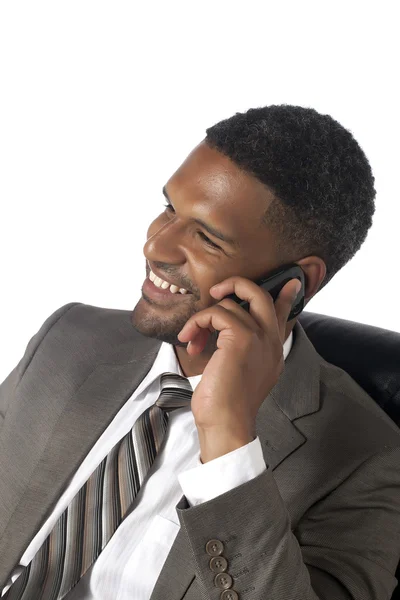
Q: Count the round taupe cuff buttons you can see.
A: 4